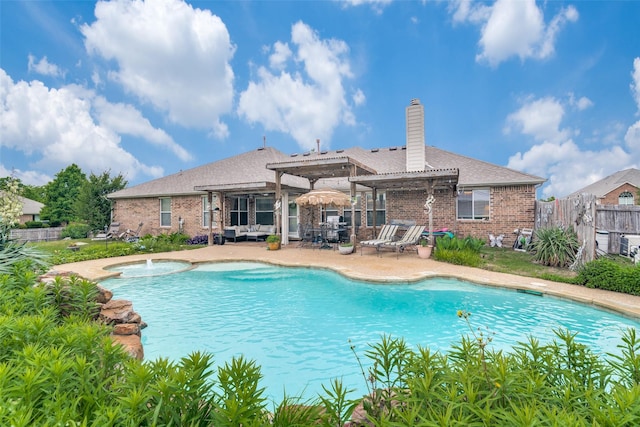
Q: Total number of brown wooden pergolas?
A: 3